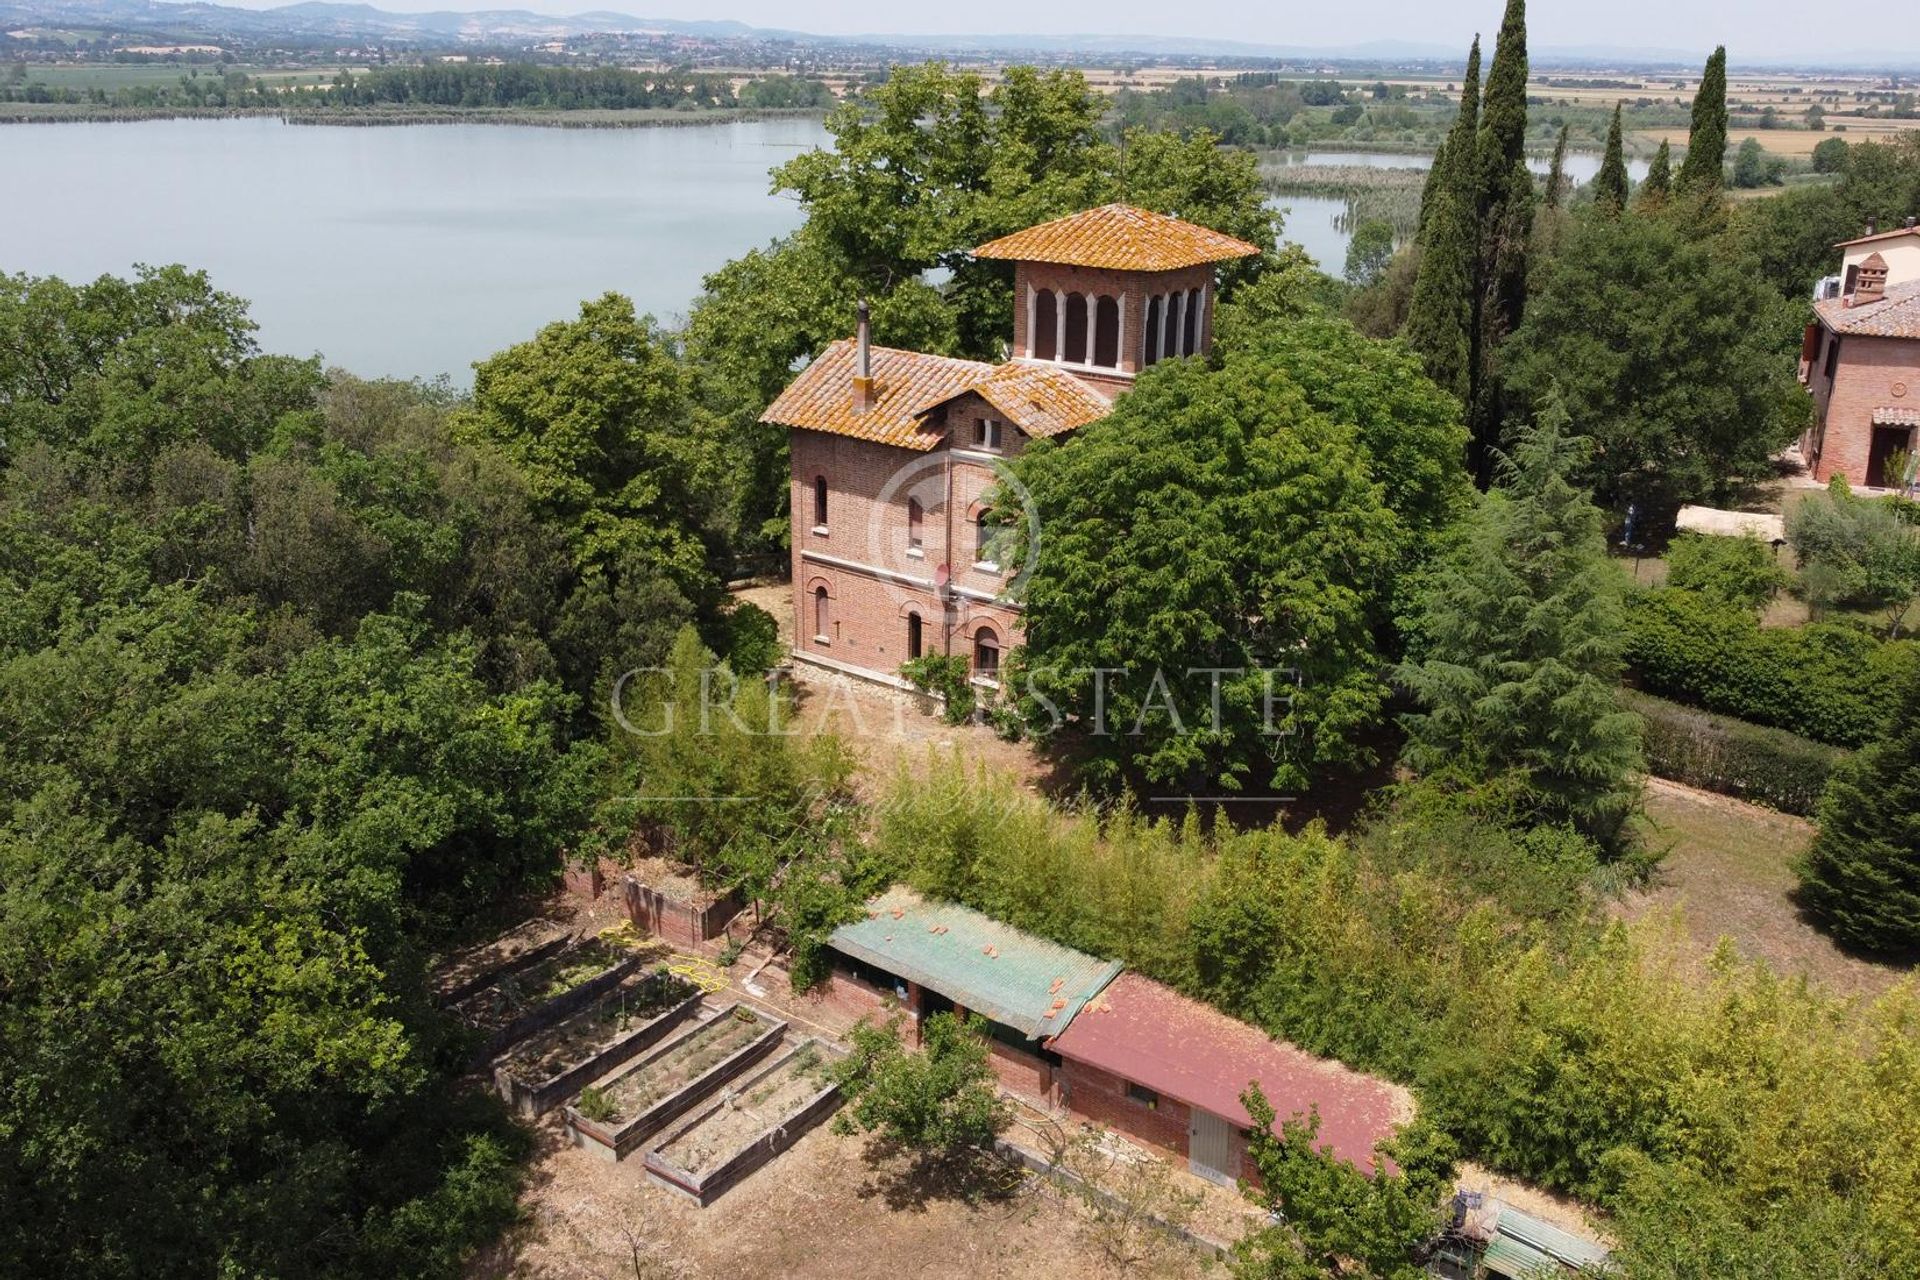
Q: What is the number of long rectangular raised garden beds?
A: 5